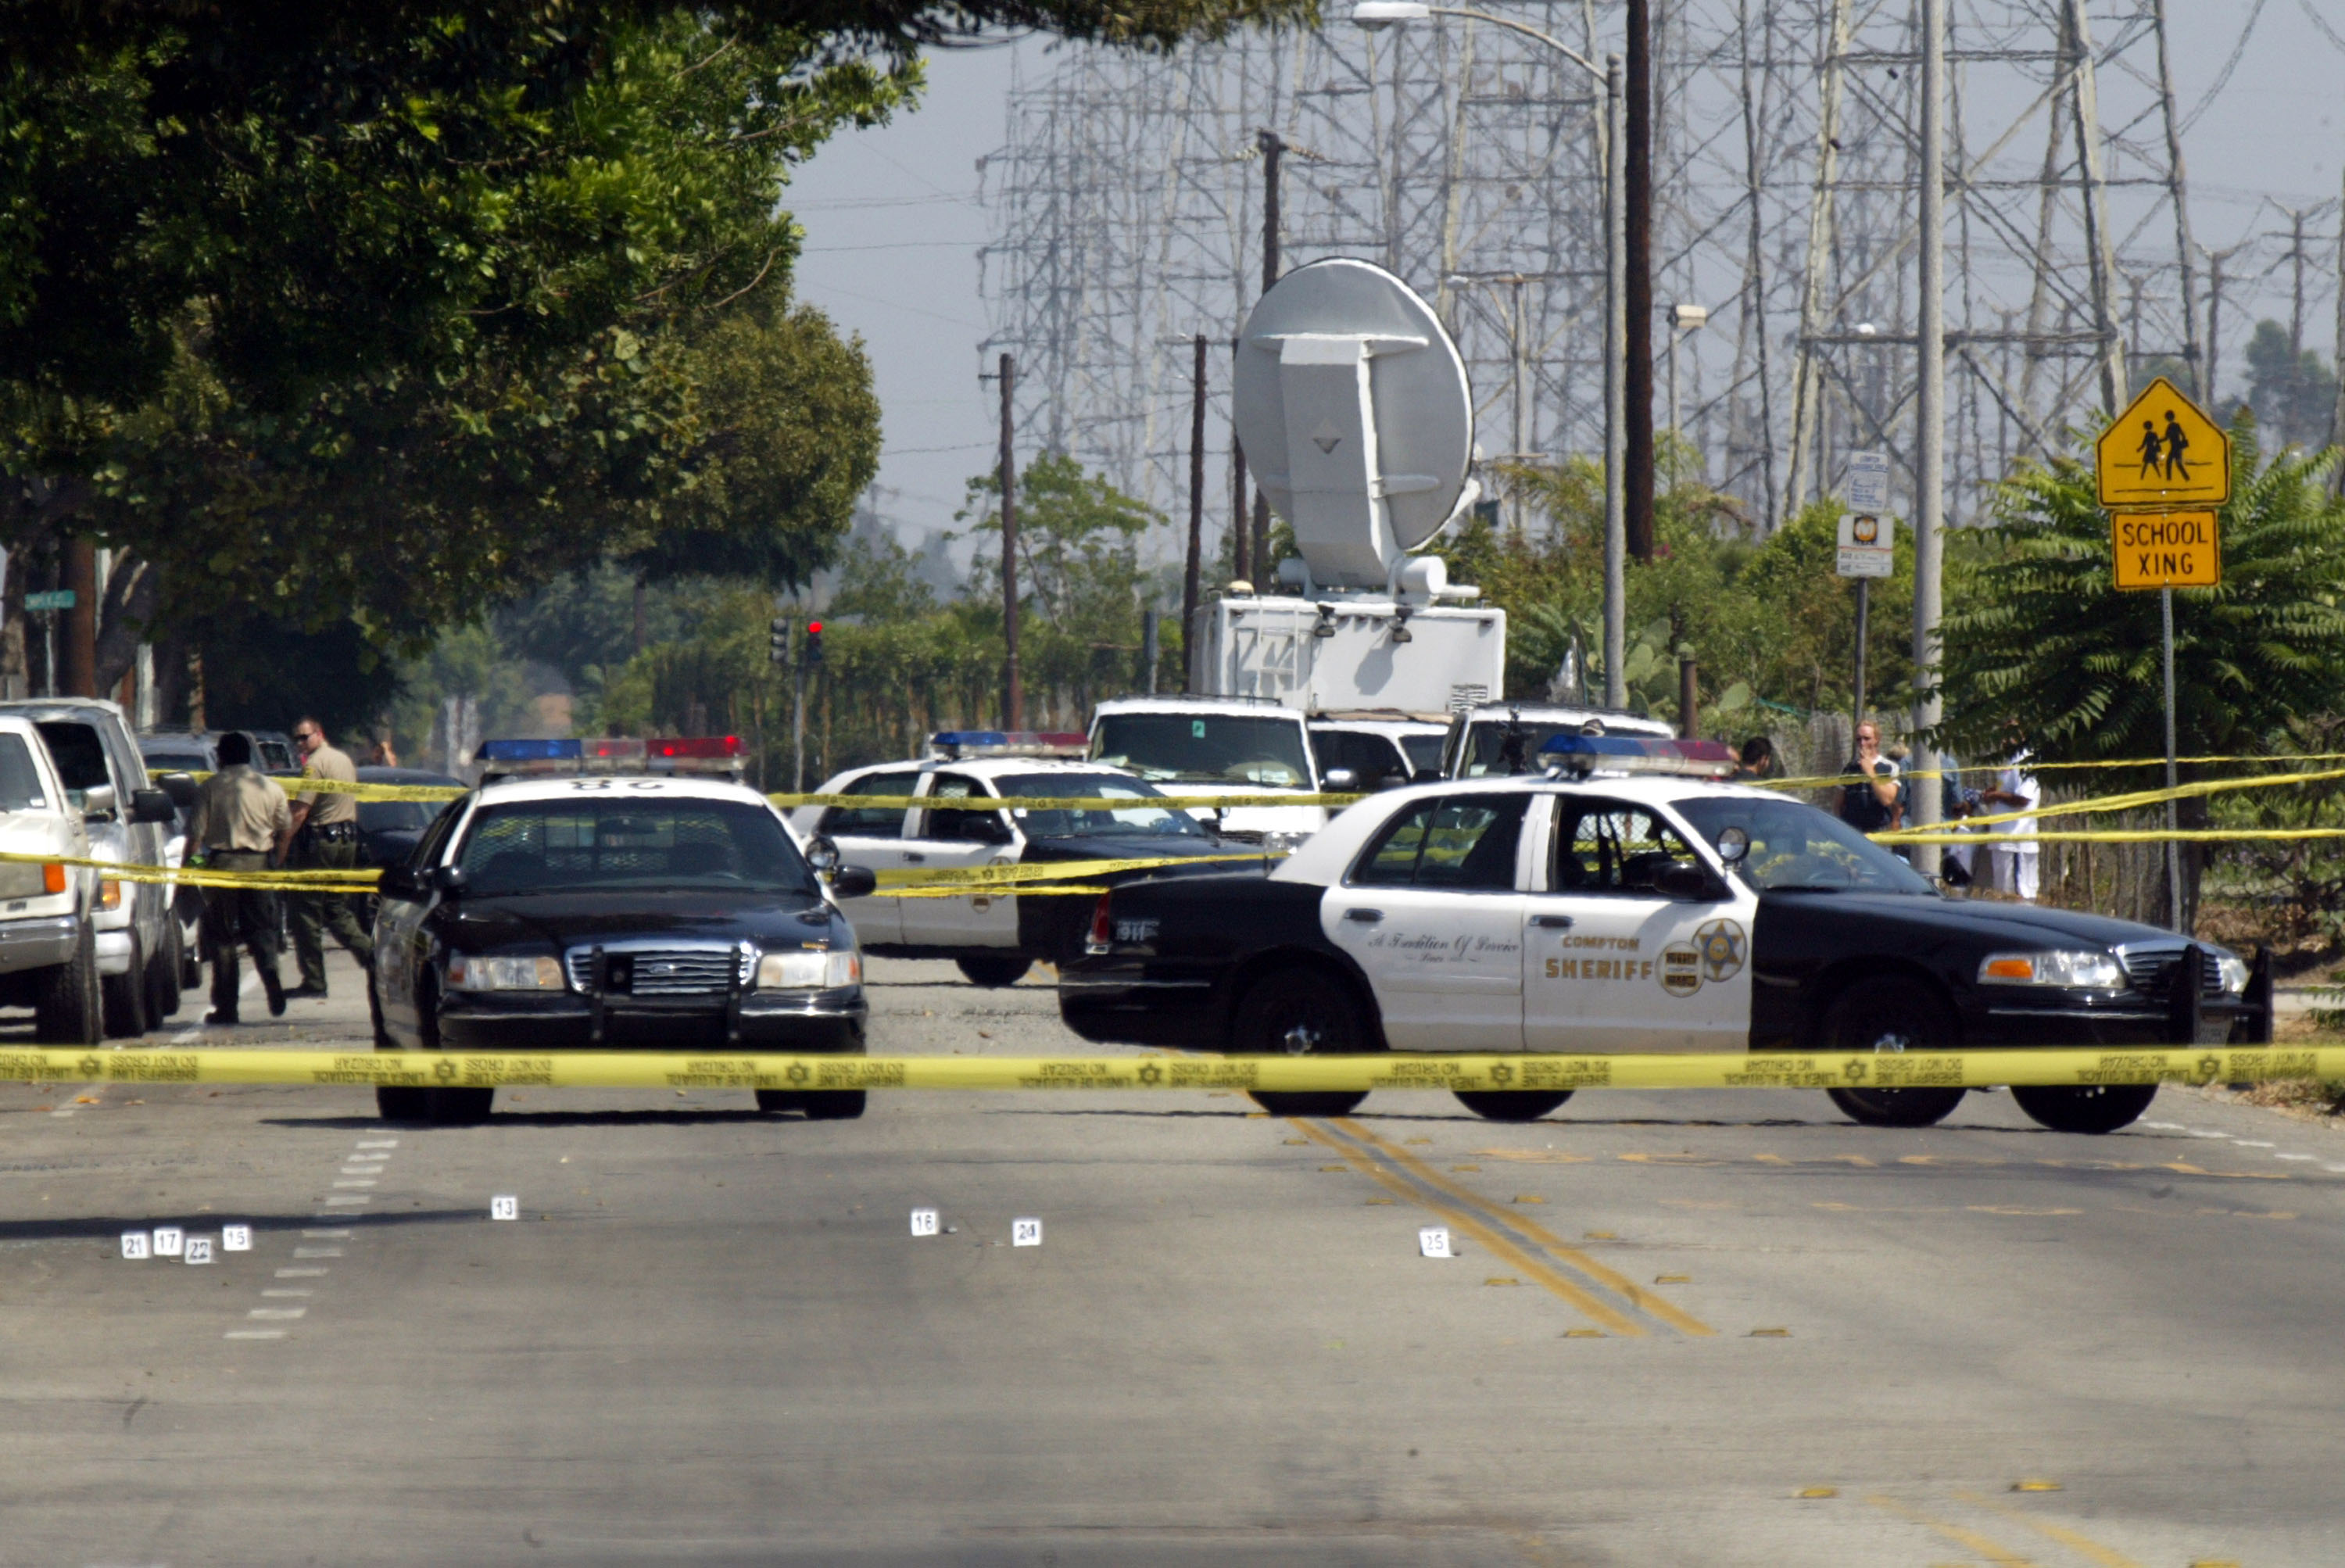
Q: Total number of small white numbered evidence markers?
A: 8